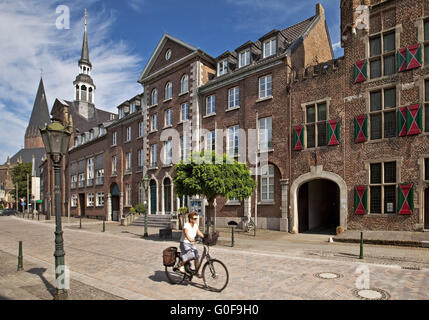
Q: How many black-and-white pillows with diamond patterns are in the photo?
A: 0